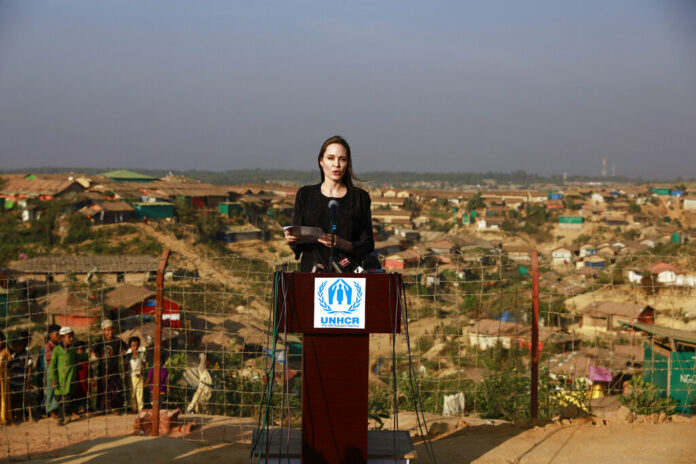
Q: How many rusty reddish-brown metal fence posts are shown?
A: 2